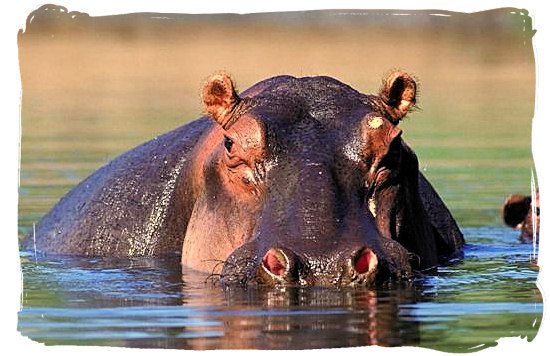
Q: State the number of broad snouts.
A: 1